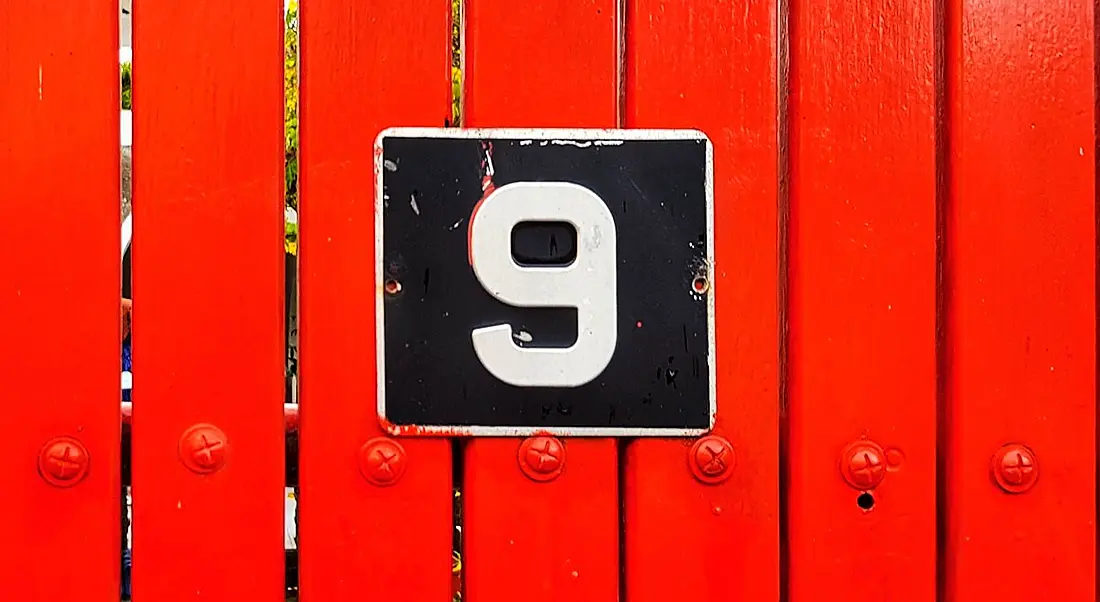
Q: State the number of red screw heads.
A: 7